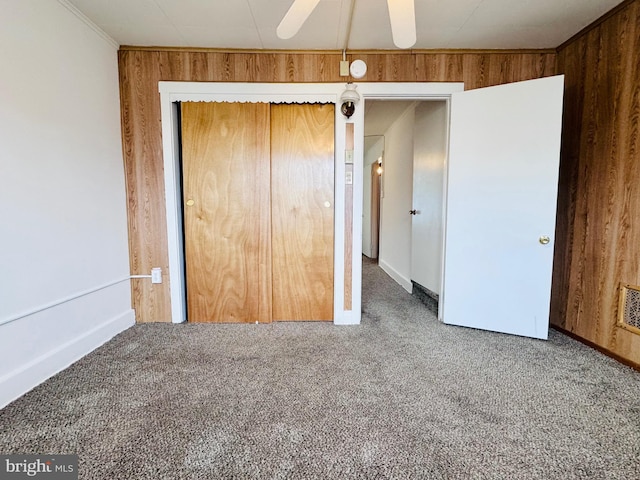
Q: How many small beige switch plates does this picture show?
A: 2